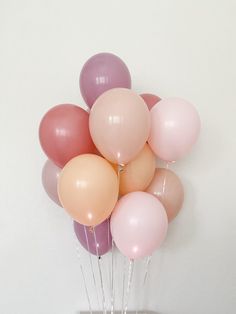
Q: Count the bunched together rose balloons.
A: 2